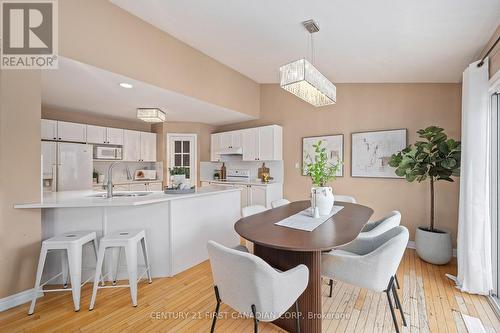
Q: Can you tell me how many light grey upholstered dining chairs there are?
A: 6